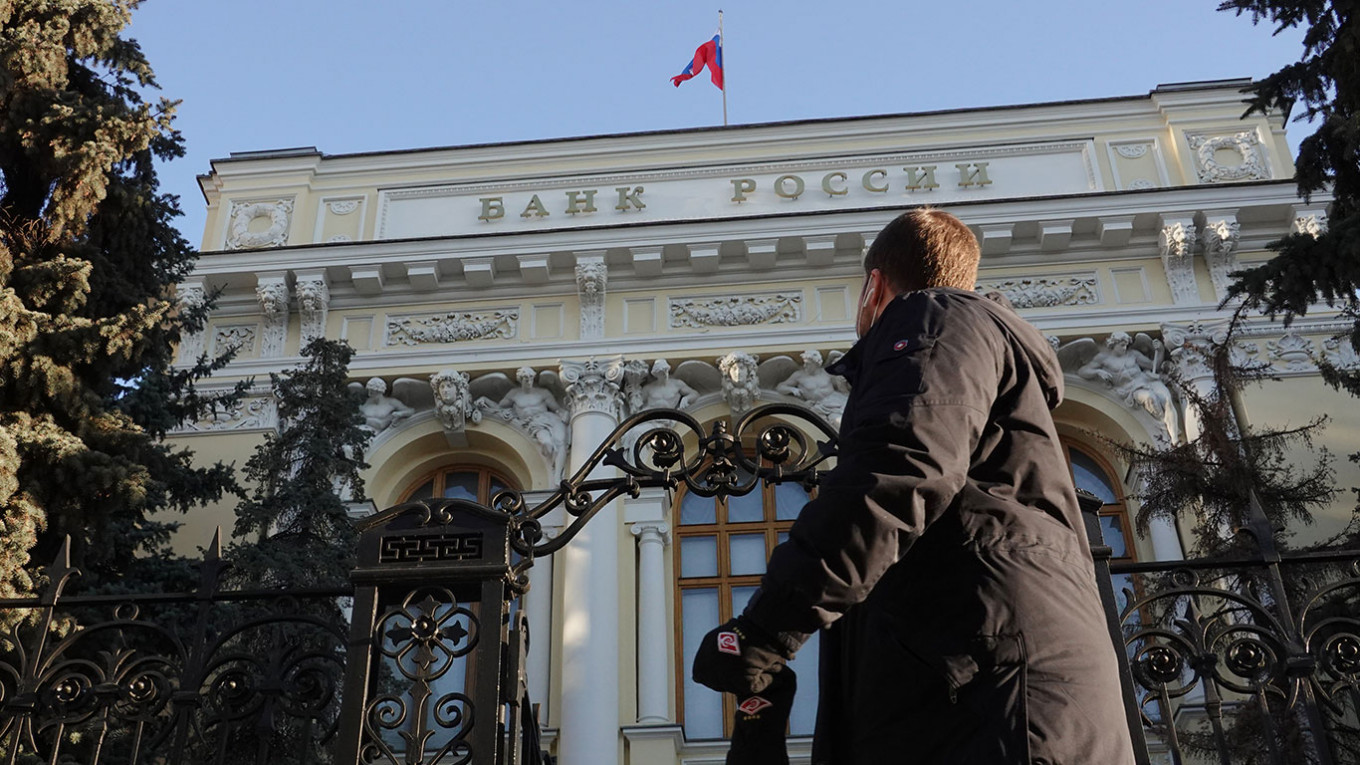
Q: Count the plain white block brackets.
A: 11